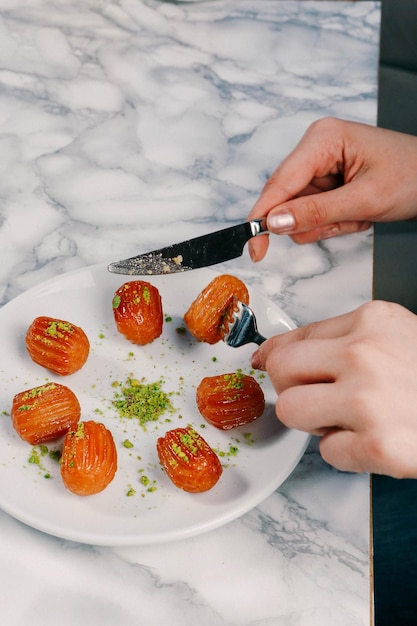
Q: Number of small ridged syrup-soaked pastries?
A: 7